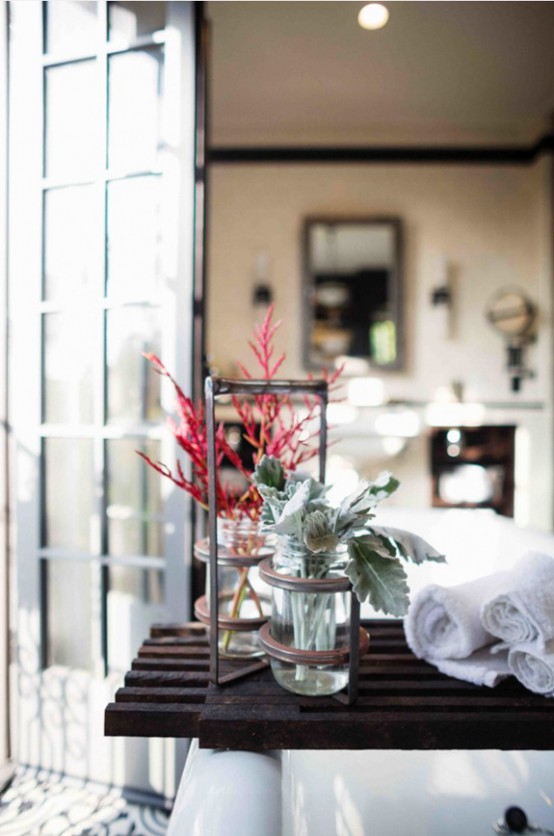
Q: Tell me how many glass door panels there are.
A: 12